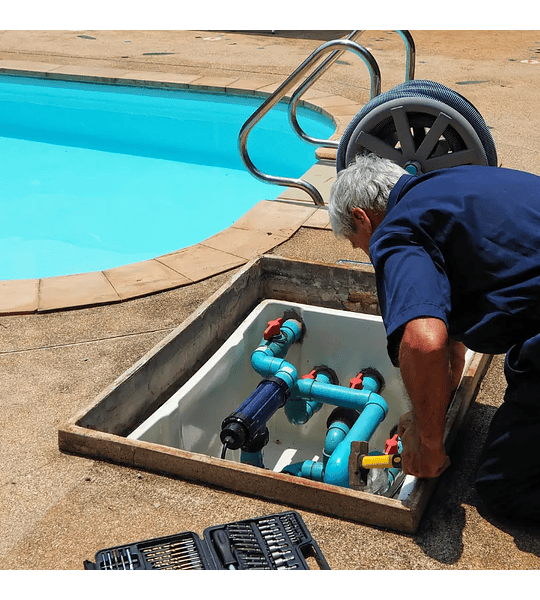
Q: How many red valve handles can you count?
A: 4